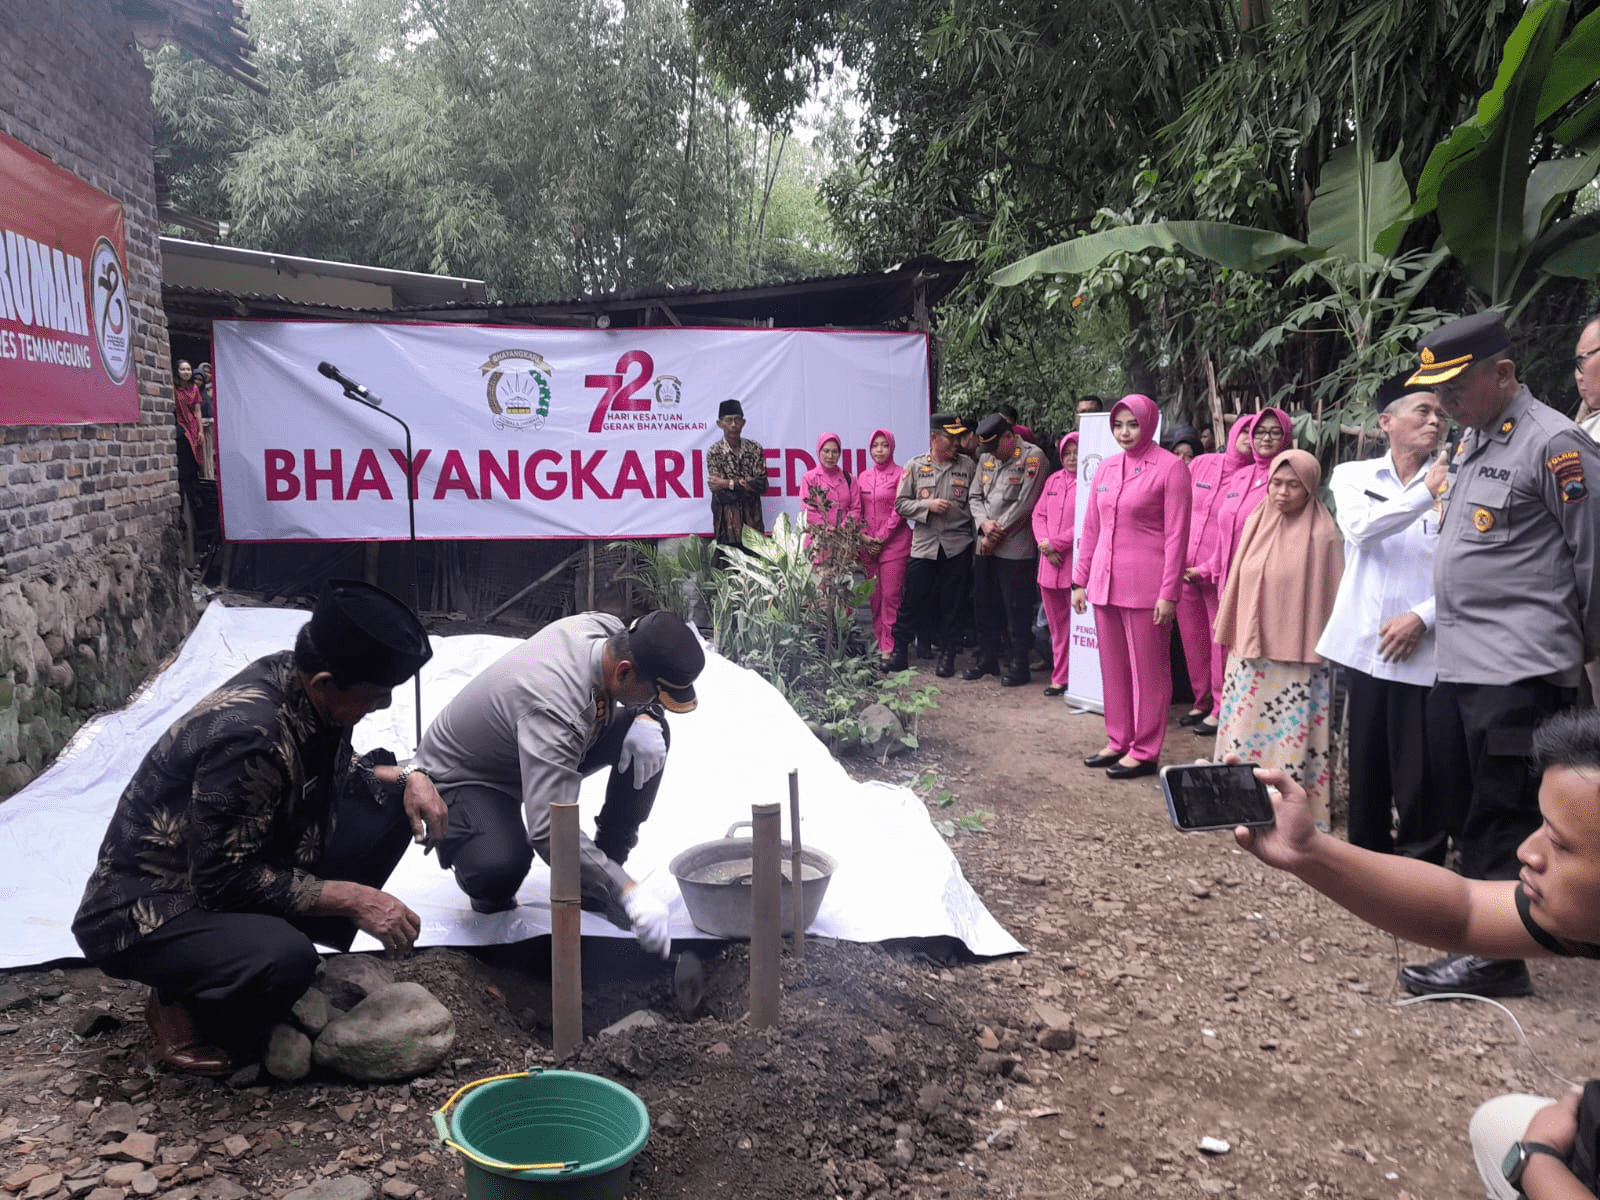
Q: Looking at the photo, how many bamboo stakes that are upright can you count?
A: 3